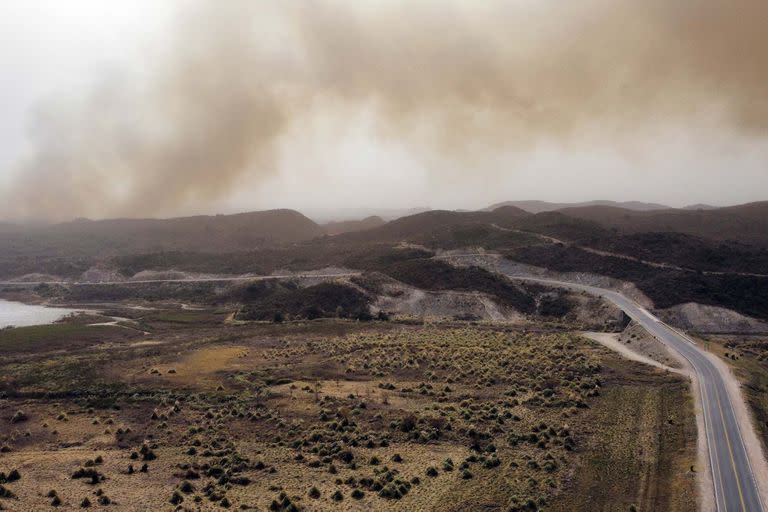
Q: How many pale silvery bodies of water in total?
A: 1